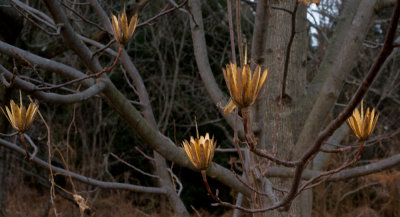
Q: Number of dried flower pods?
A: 5